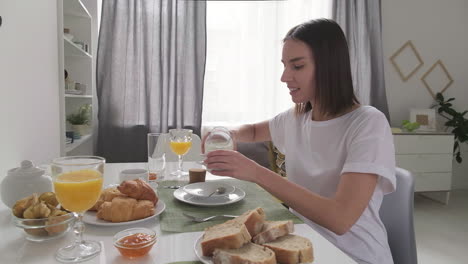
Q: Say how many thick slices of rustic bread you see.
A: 5